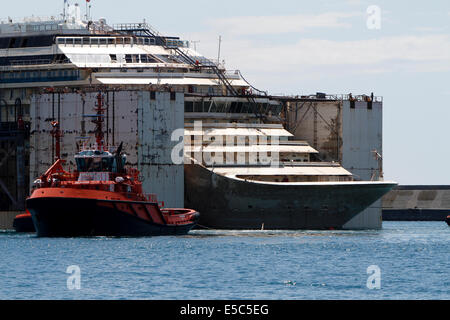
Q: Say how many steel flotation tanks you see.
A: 2